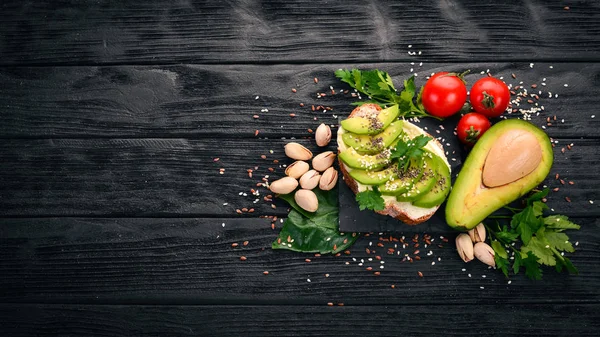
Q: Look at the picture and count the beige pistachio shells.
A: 11